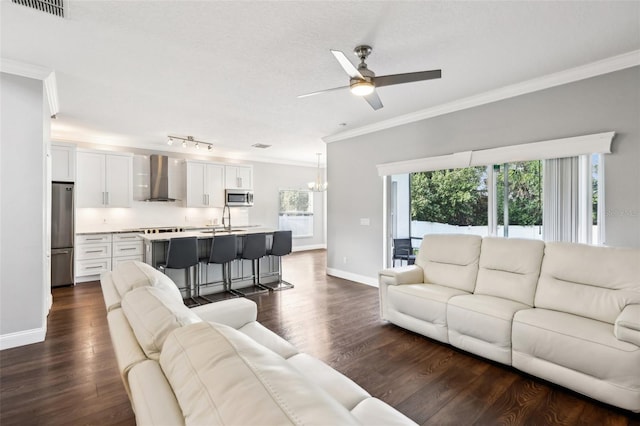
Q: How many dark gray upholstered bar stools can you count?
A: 4